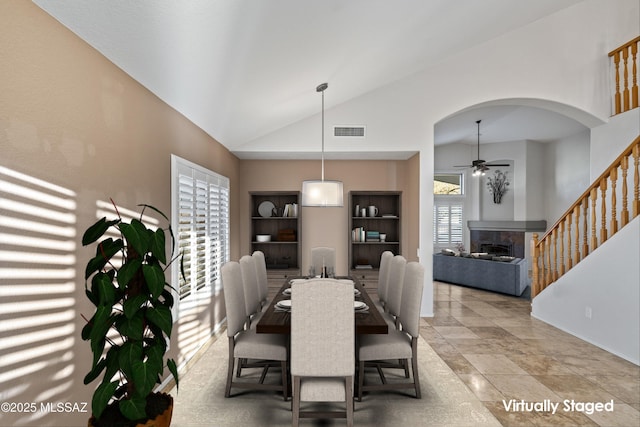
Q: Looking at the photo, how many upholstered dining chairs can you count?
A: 8